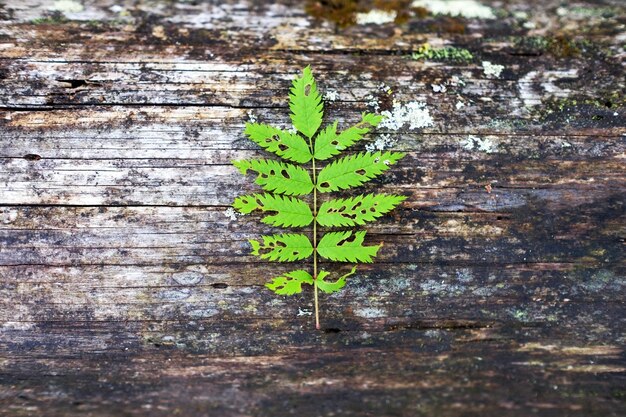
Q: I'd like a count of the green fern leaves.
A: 11